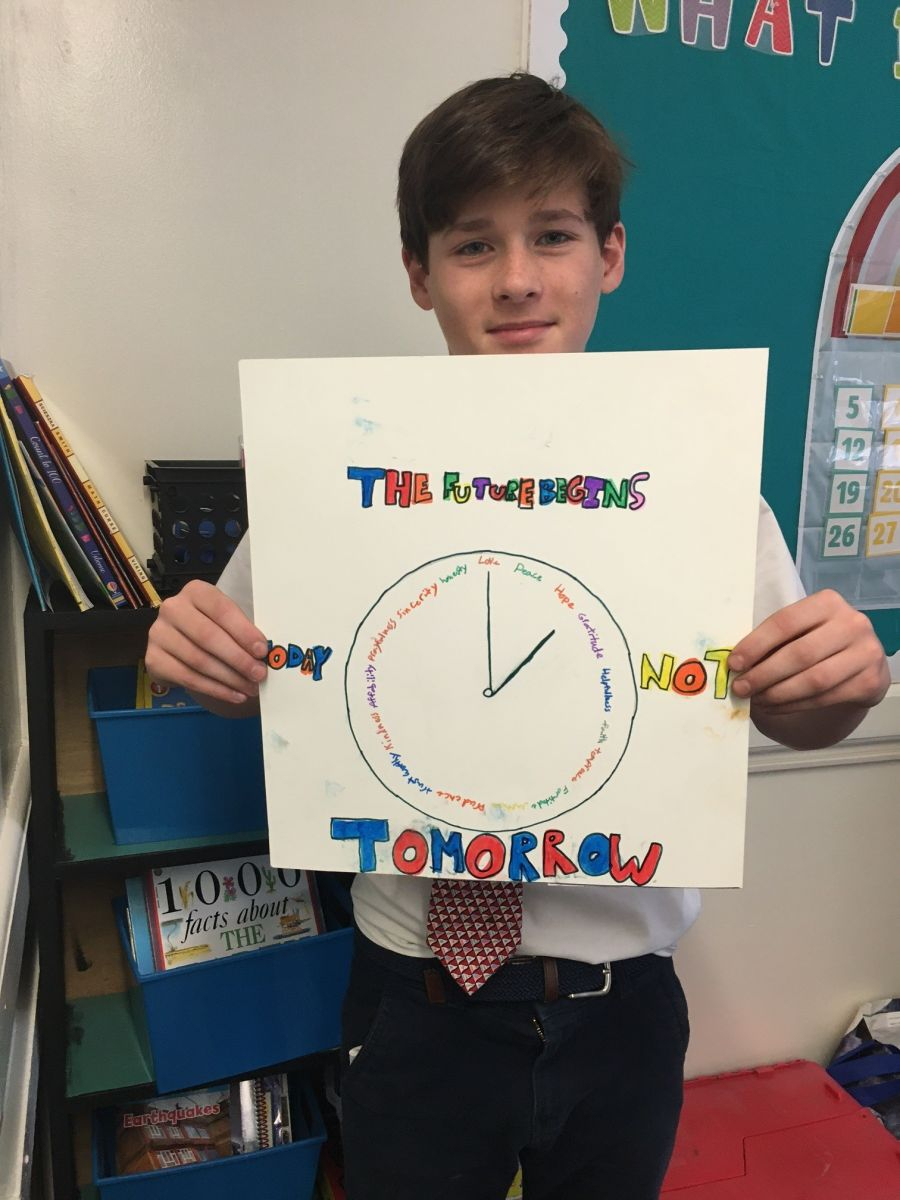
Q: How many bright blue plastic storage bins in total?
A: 3